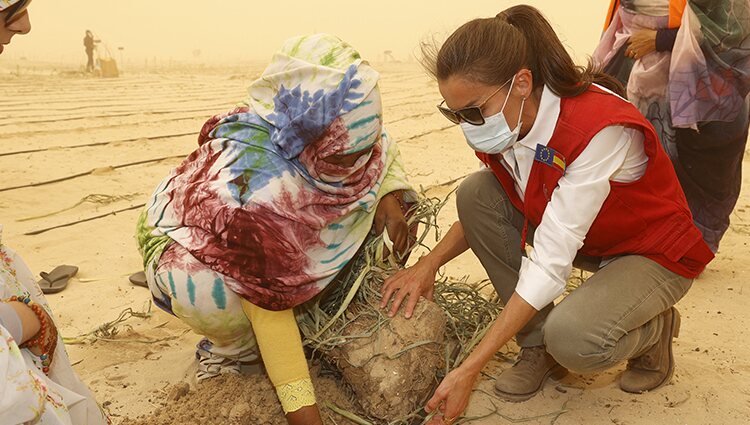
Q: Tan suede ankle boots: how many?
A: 2